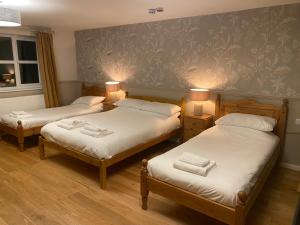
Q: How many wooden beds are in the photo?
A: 3